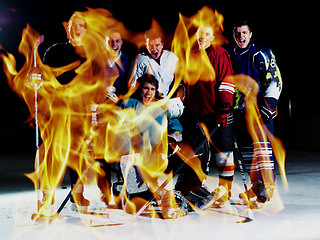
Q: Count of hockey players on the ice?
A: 6